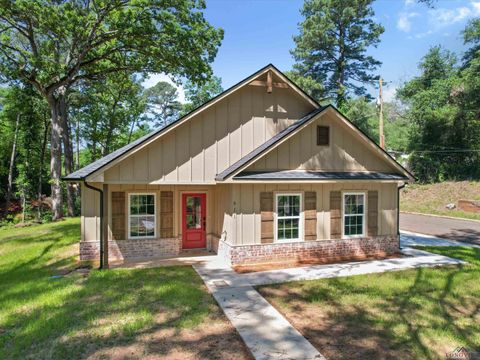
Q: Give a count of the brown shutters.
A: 6